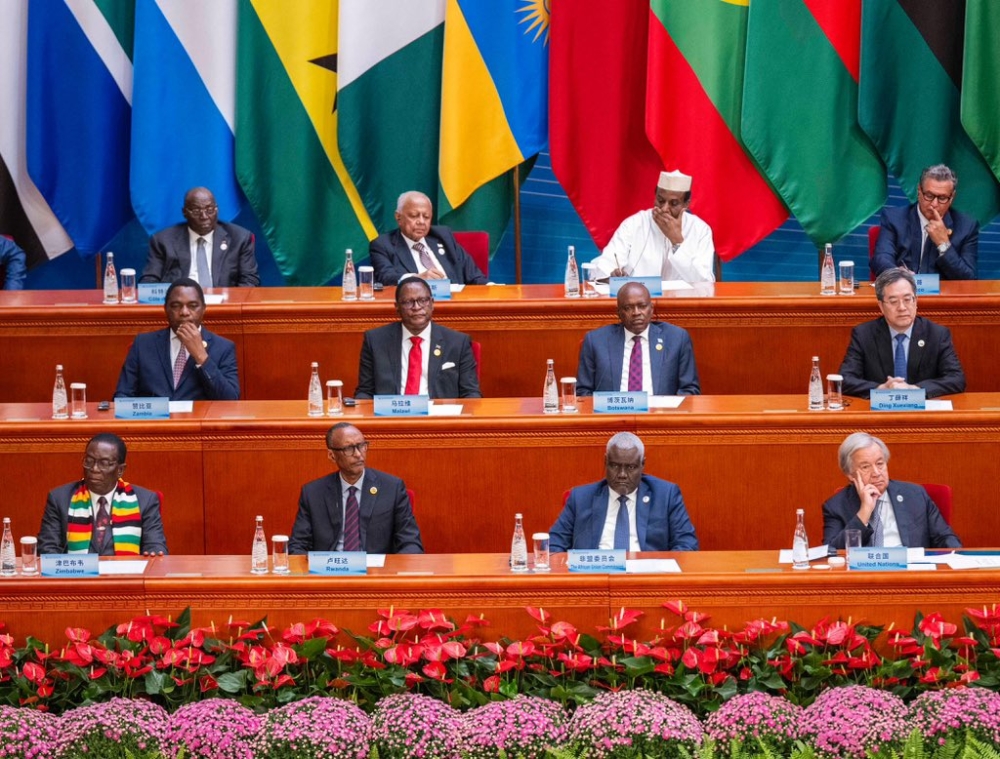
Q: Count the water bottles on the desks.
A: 12